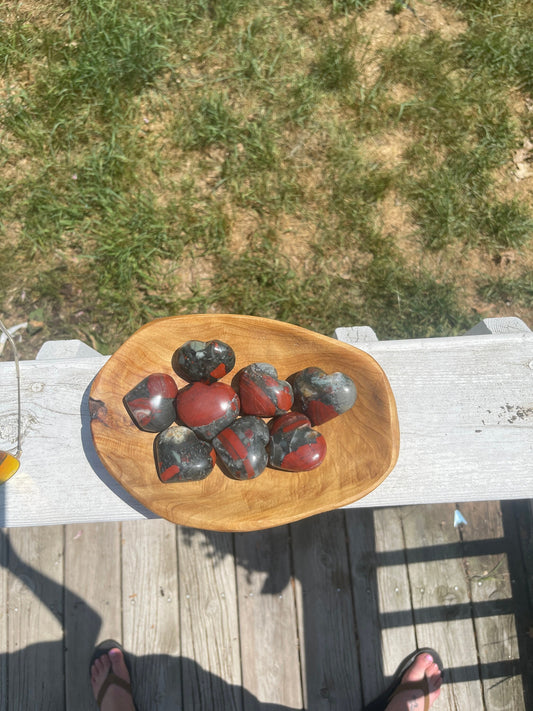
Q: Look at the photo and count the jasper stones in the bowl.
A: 8